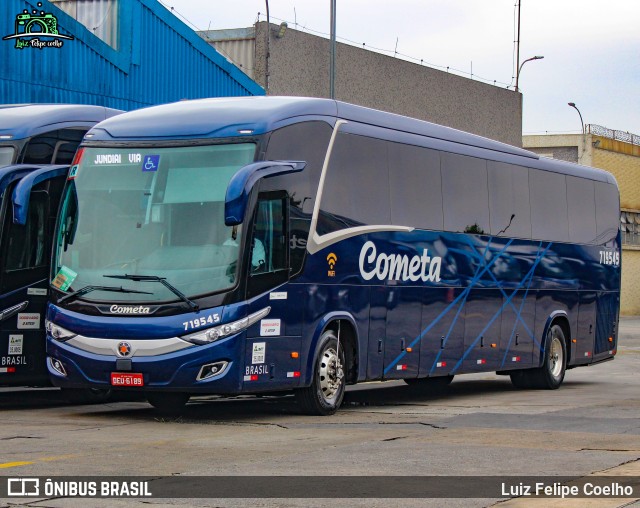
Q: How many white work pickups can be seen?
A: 0